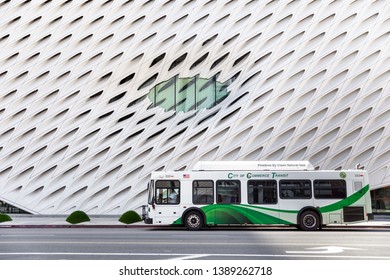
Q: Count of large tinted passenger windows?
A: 5